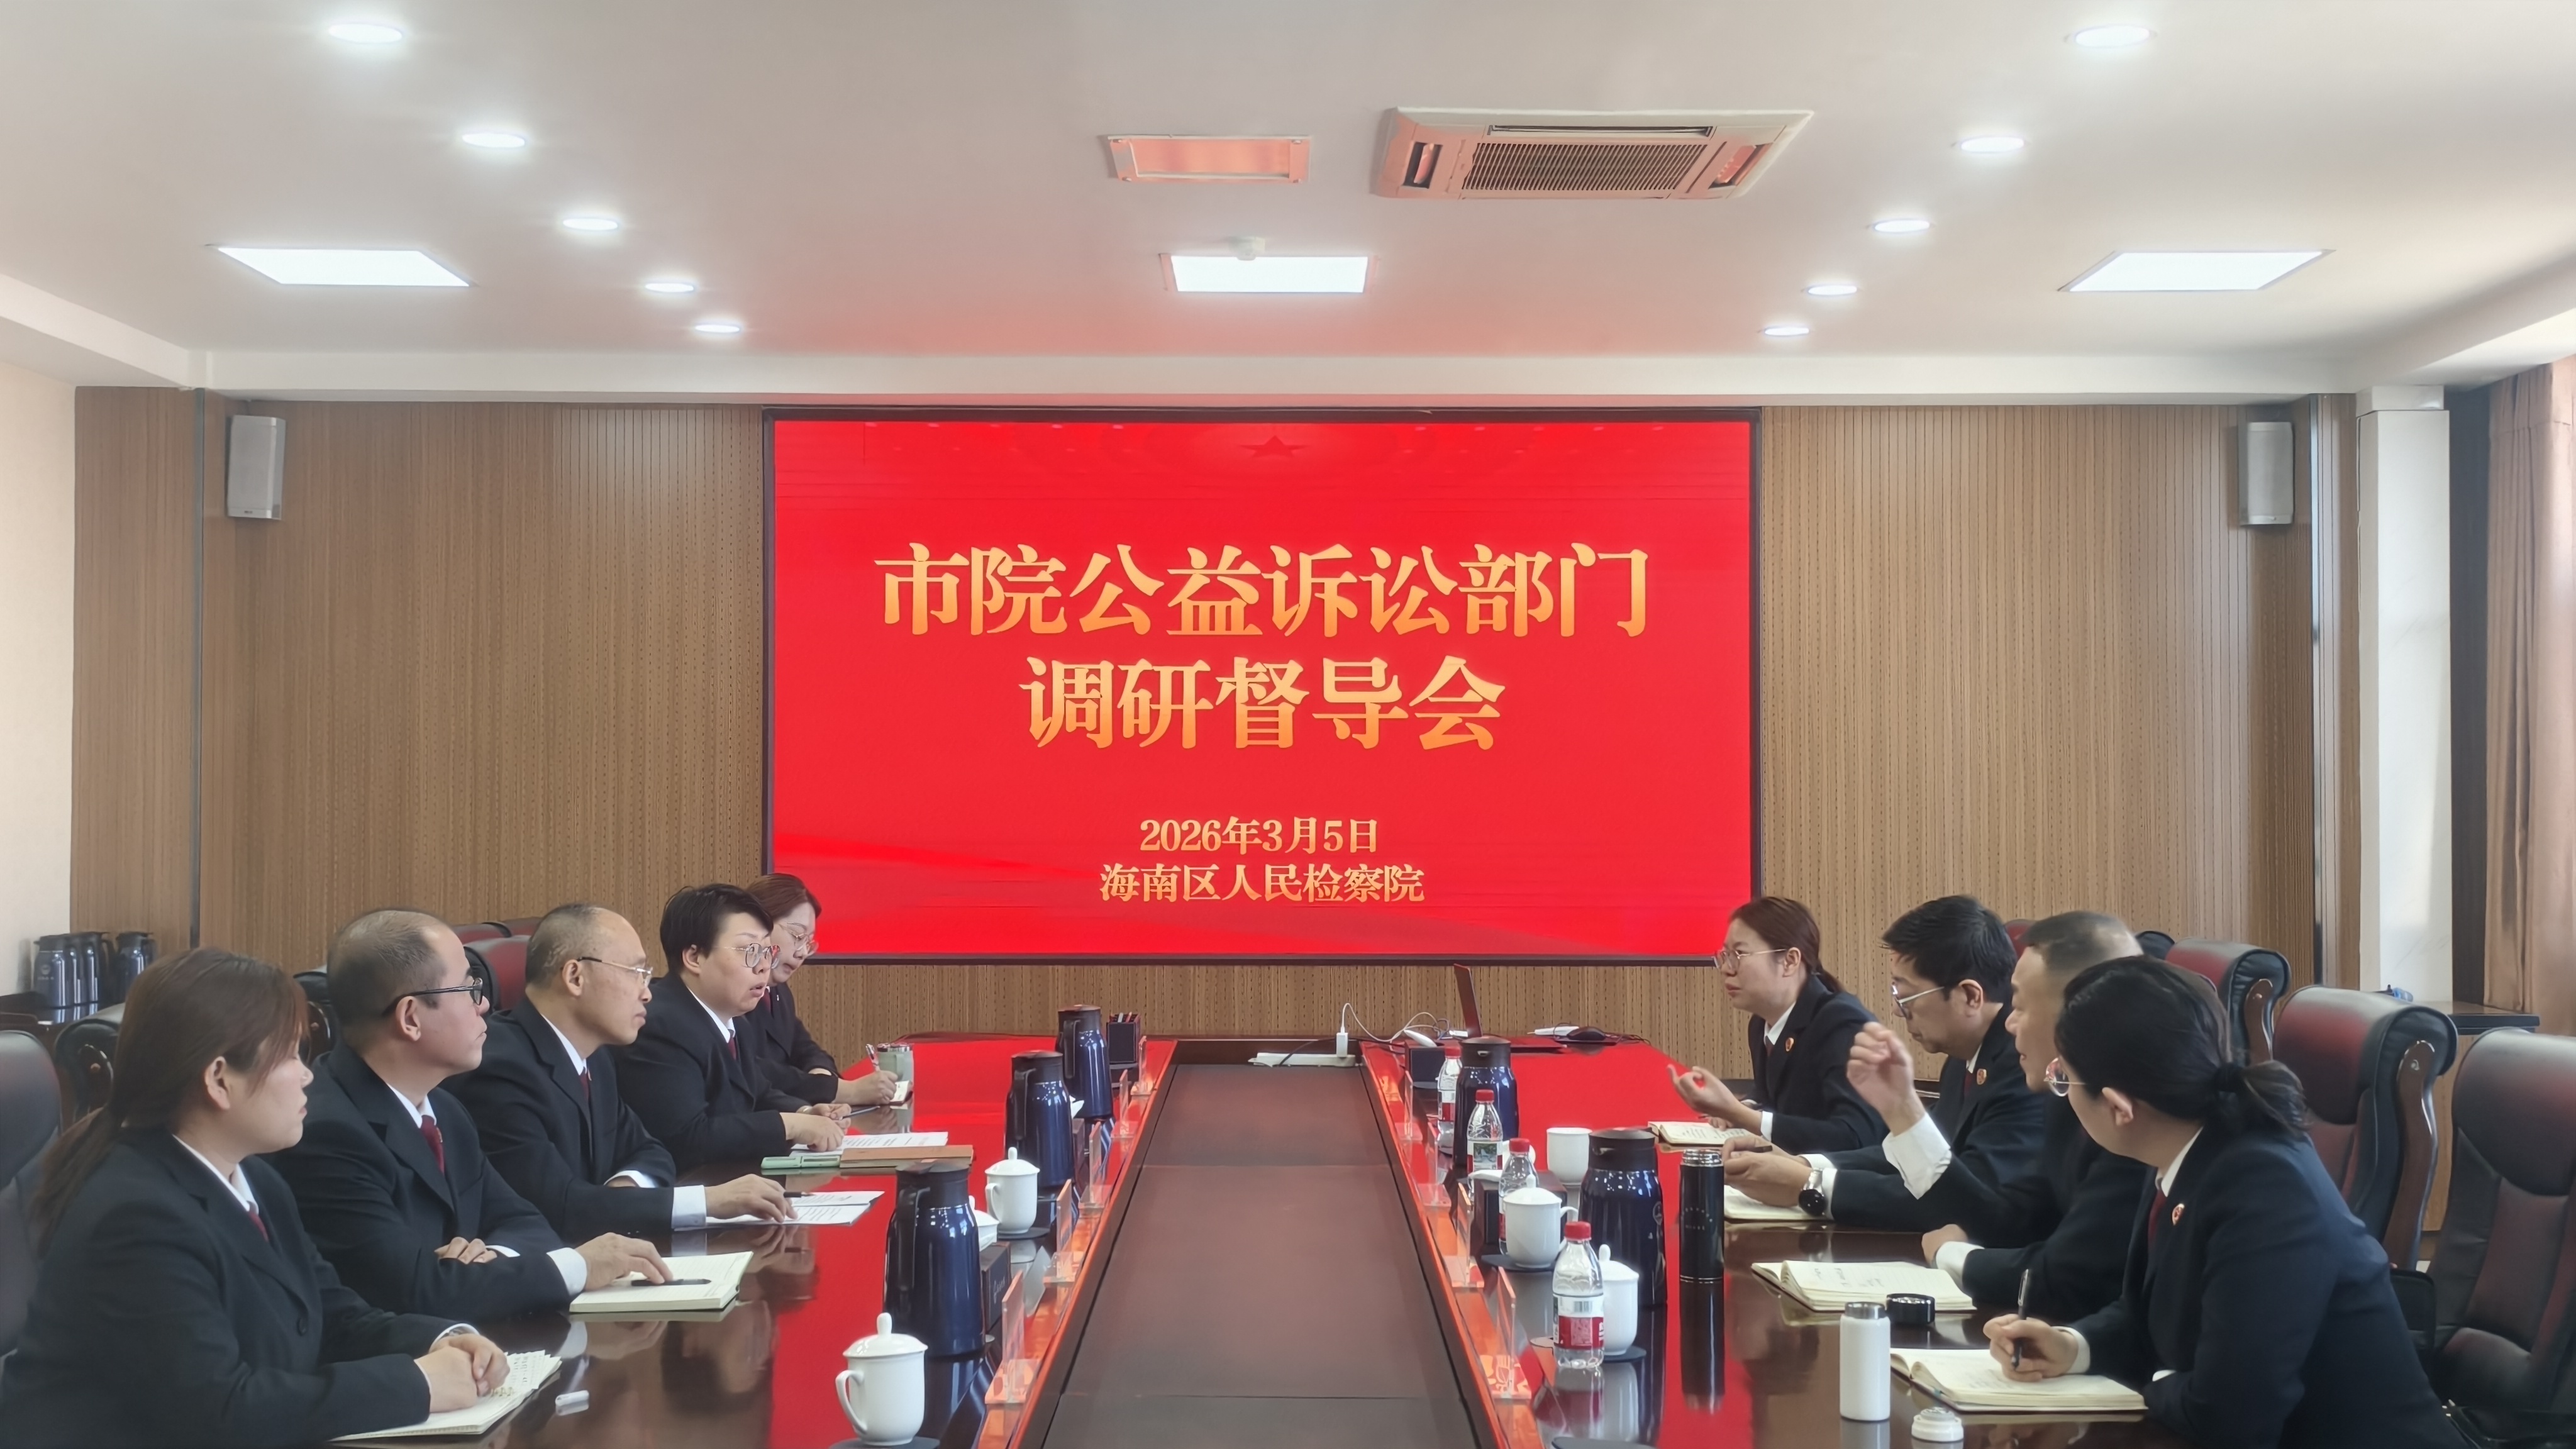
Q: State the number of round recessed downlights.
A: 10